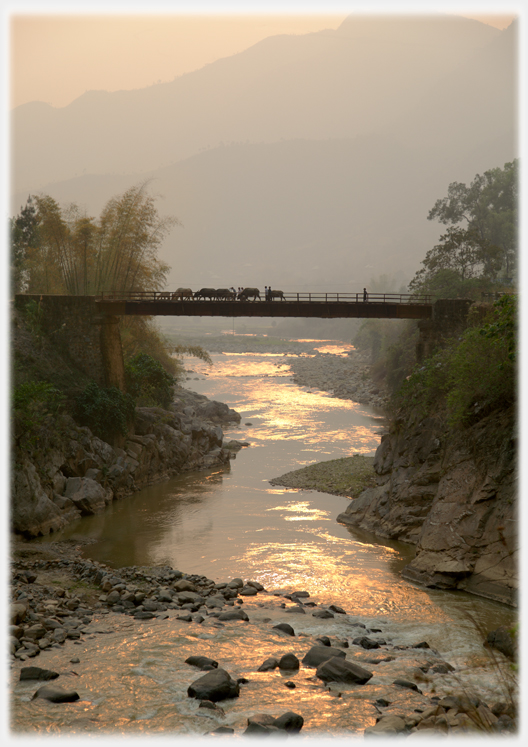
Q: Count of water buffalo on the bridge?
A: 6